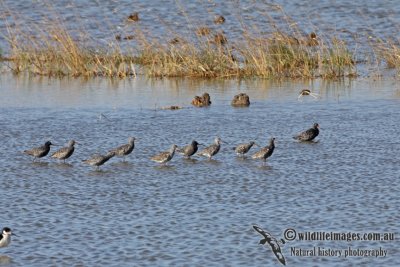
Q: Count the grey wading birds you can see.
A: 10